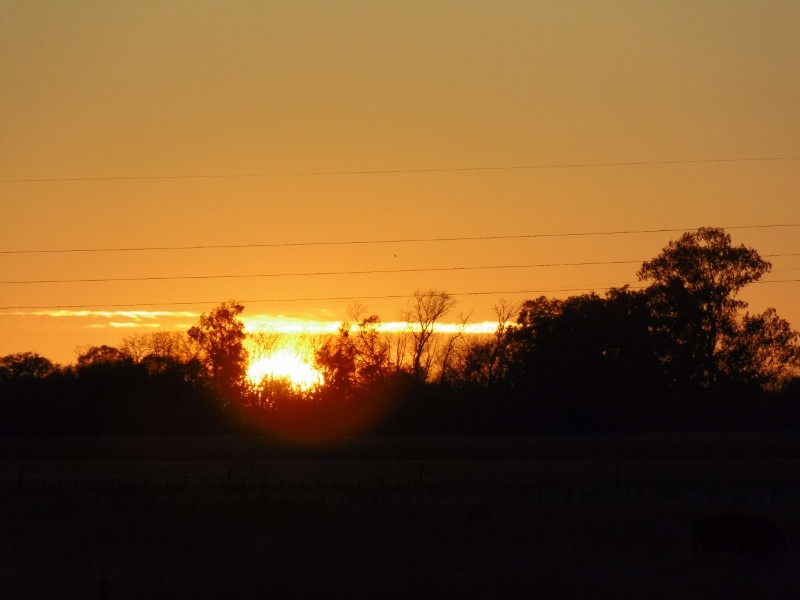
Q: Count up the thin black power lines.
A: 4